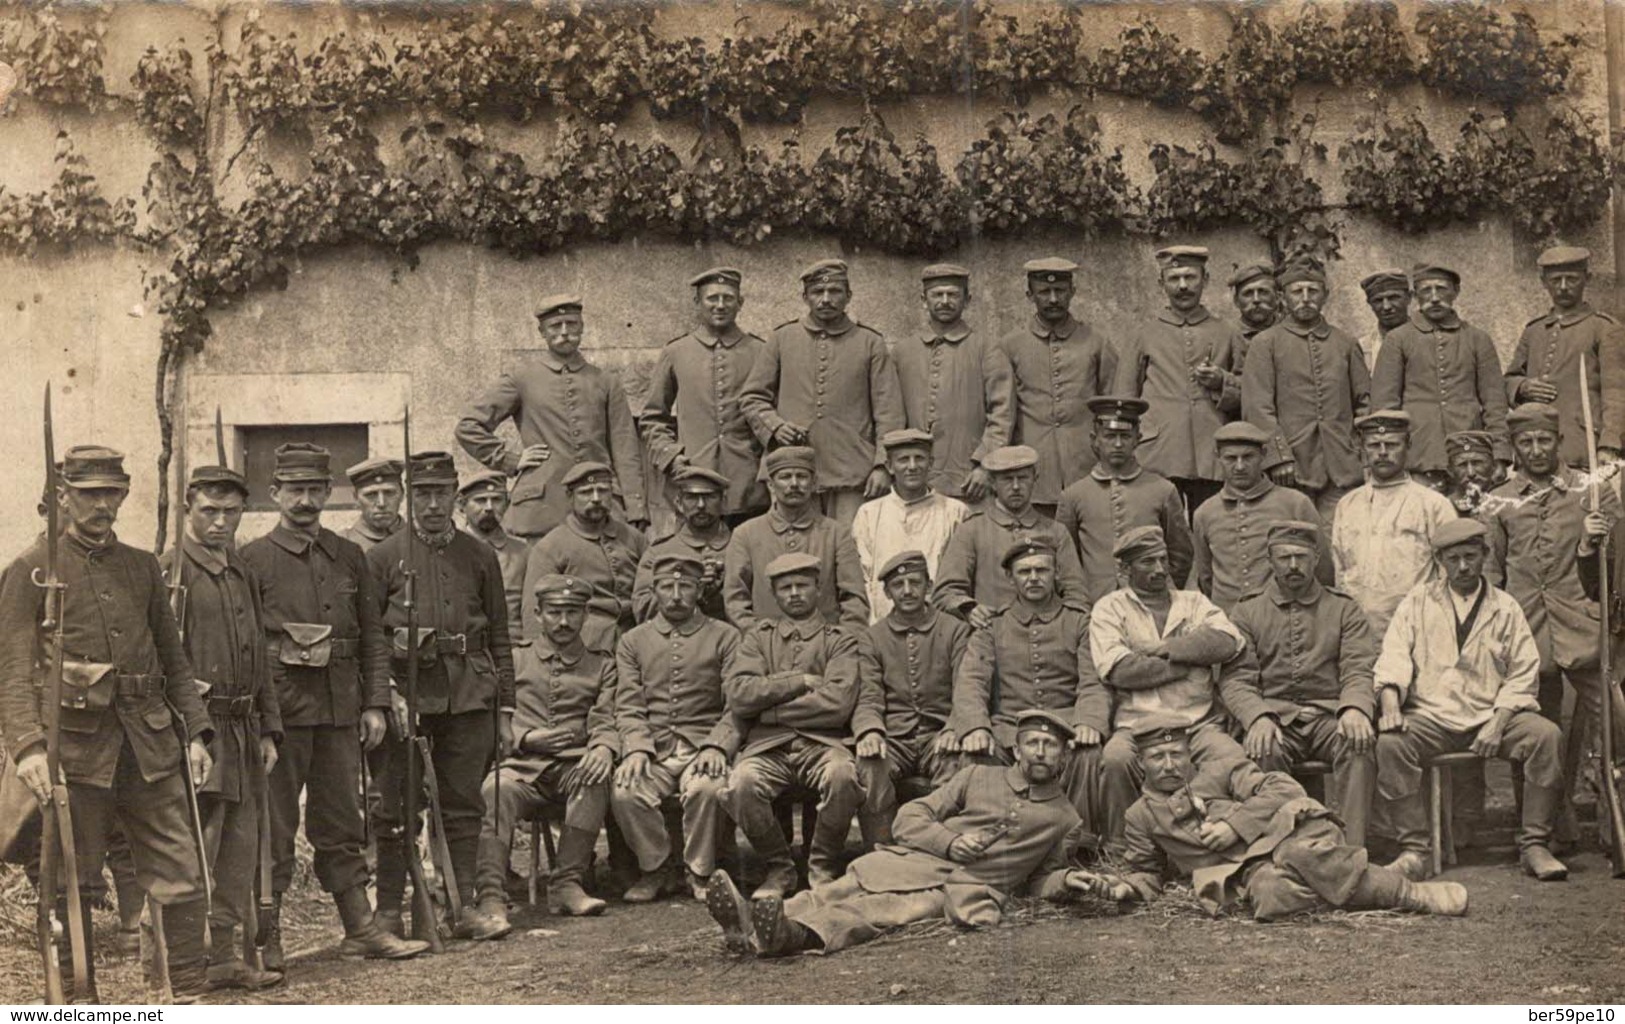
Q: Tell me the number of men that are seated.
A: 8